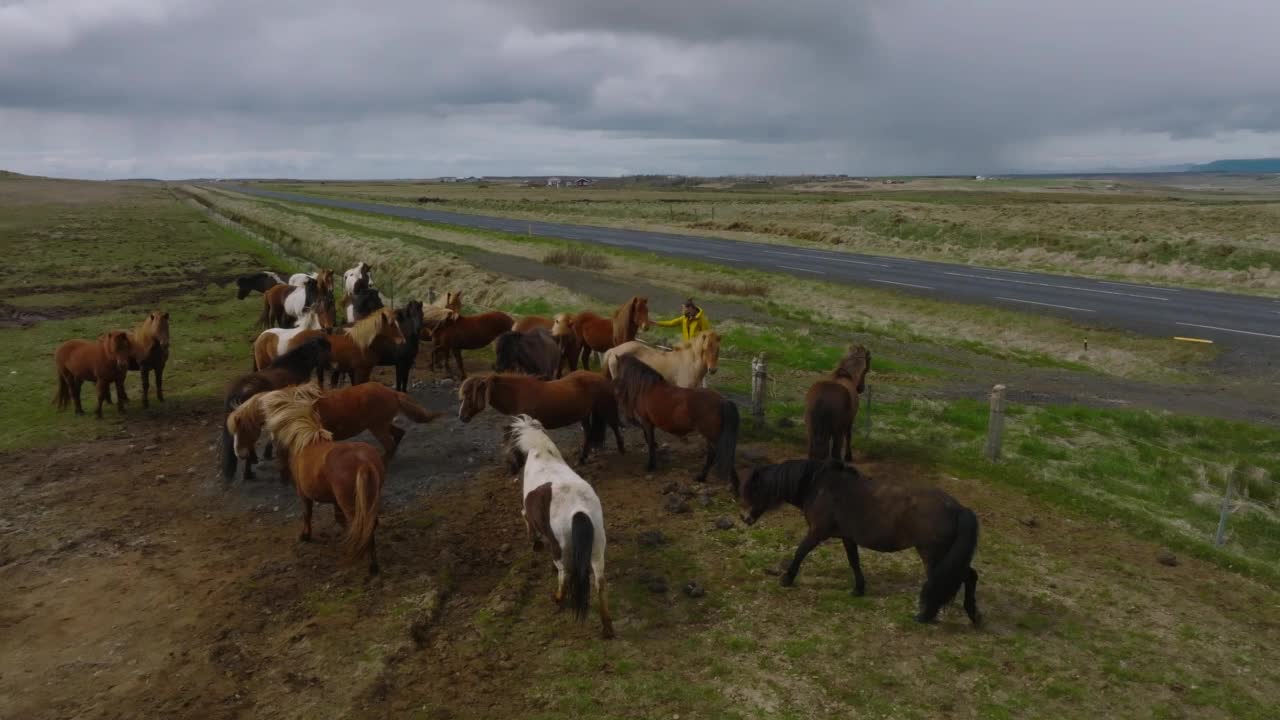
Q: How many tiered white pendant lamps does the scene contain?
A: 0